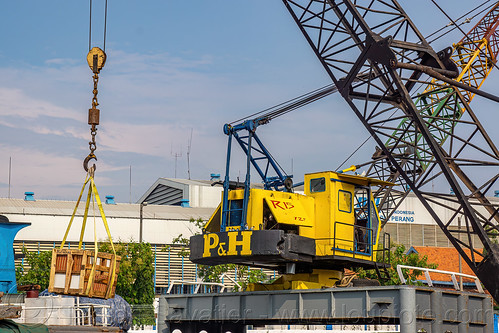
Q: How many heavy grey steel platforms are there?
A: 1